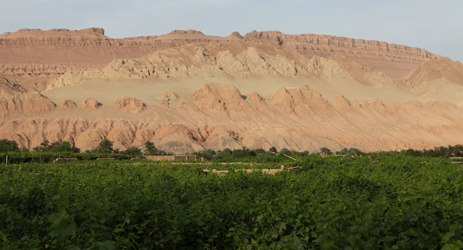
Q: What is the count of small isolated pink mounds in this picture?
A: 3